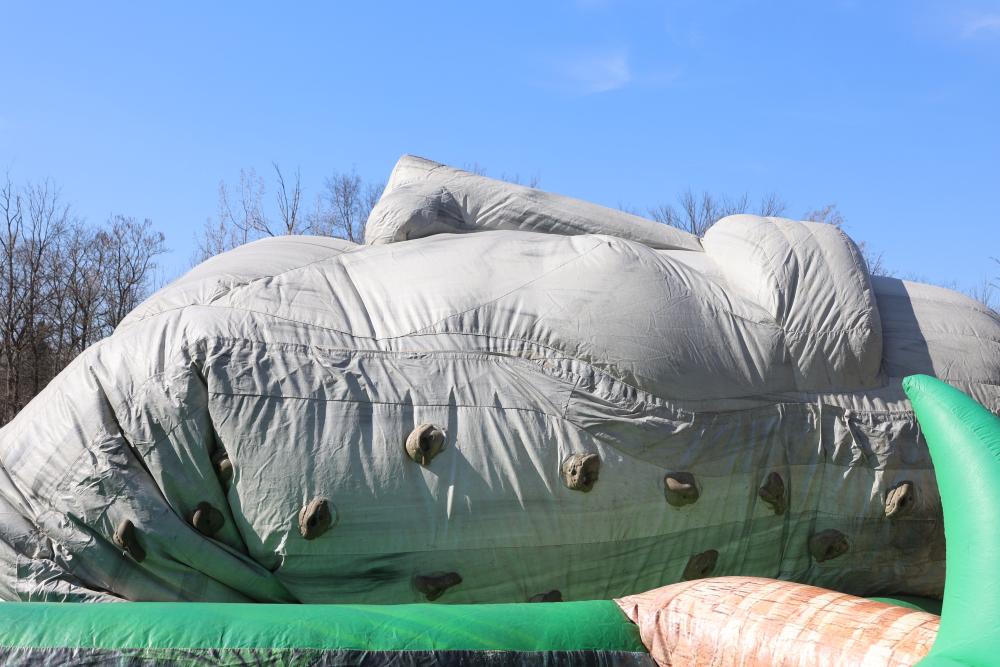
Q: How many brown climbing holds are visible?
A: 13